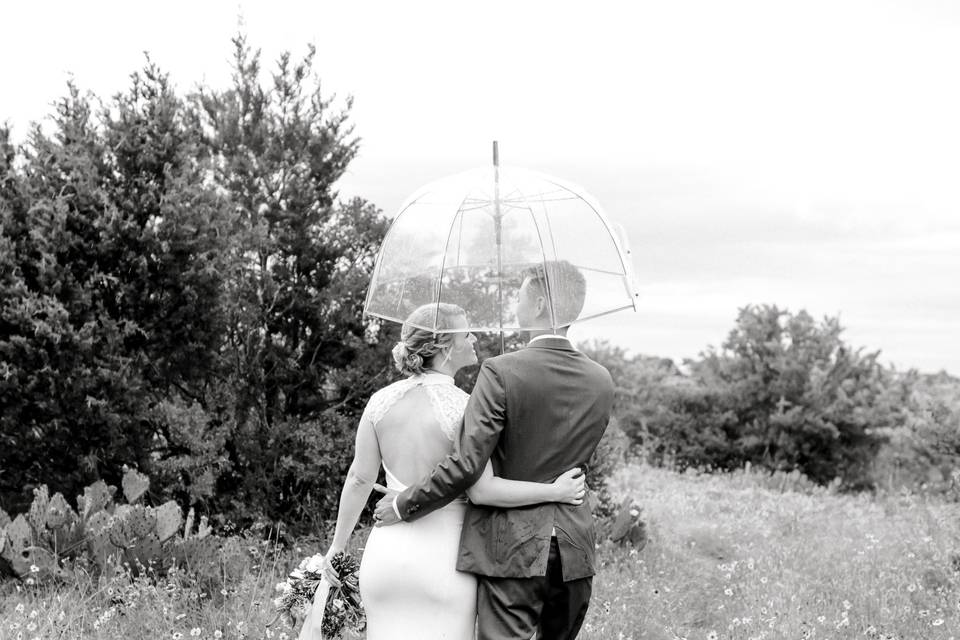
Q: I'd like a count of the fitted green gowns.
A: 0